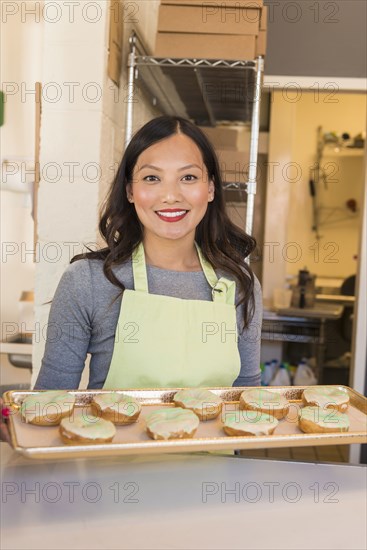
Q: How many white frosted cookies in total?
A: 9